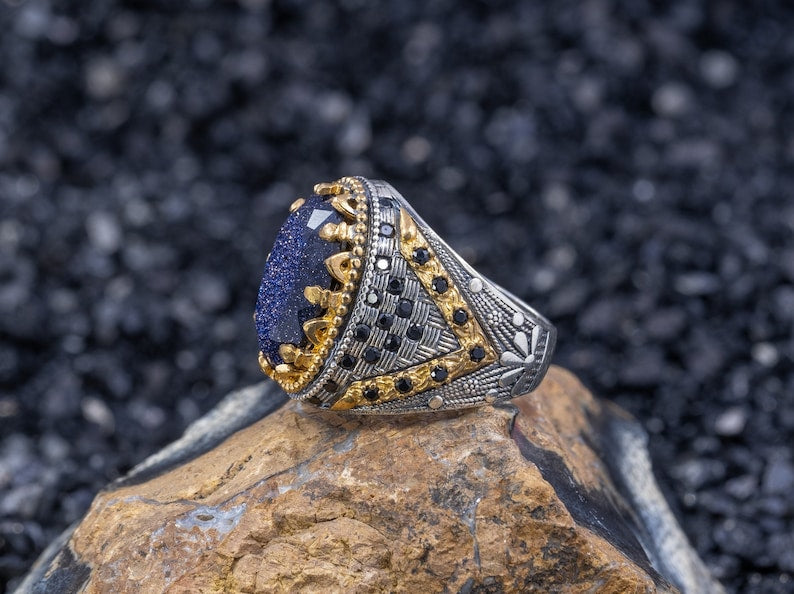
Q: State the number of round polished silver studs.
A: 4